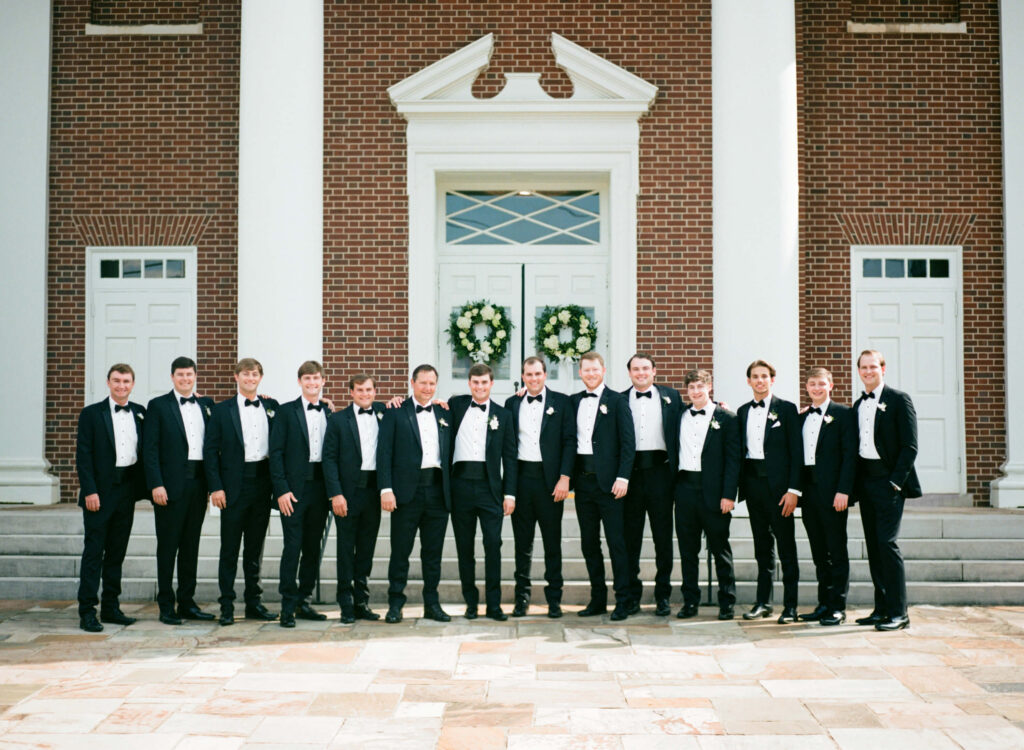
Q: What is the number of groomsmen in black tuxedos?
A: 14